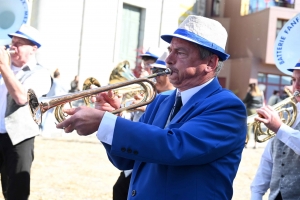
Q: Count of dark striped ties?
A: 1